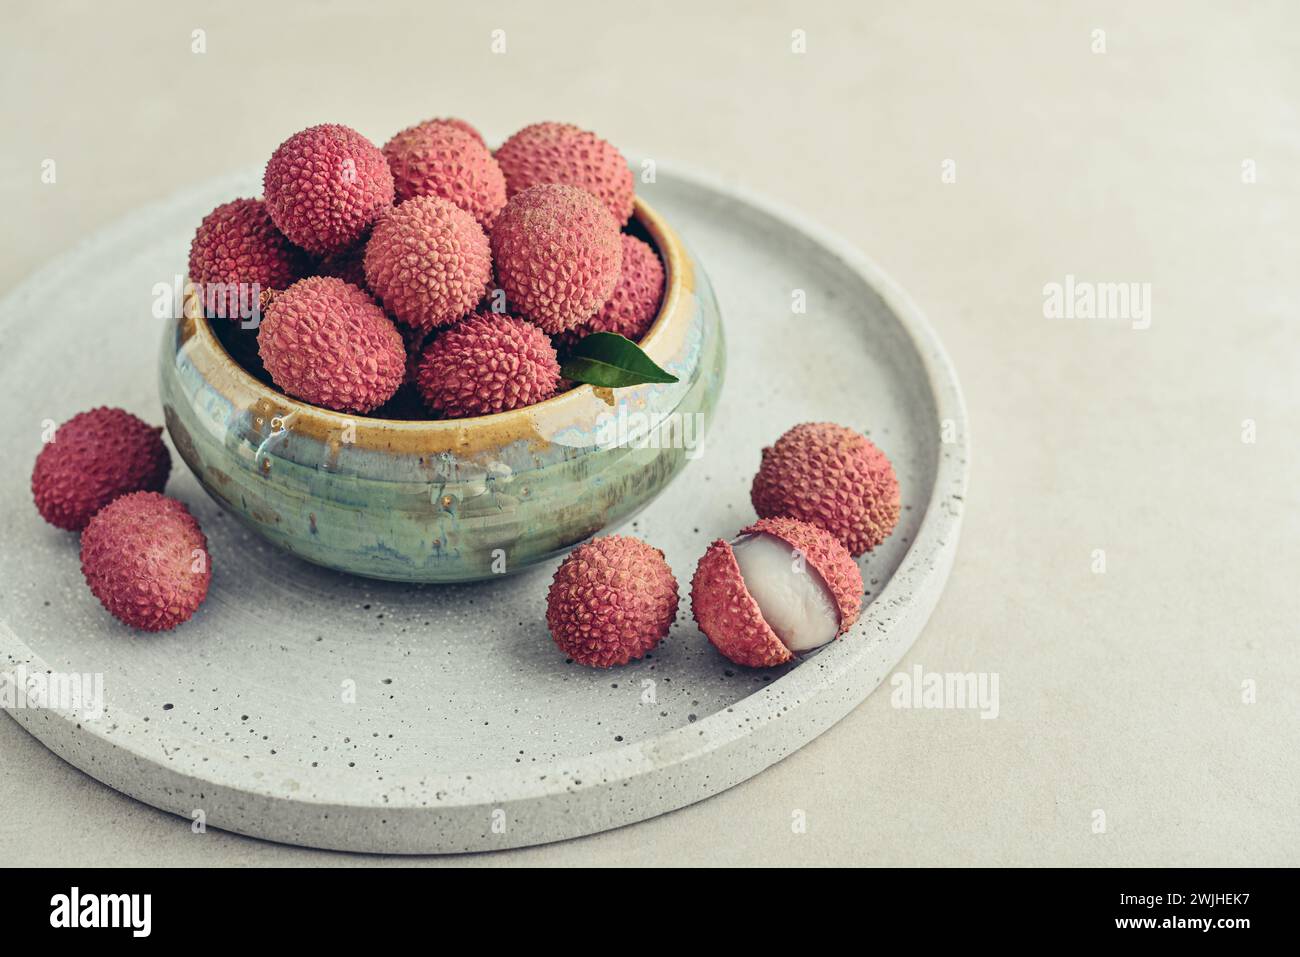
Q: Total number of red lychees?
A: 15